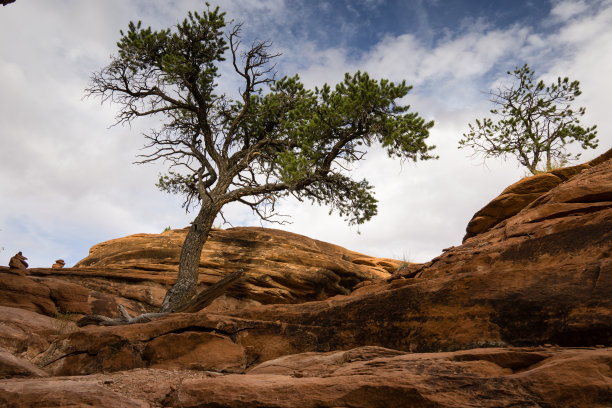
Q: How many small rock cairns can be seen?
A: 2